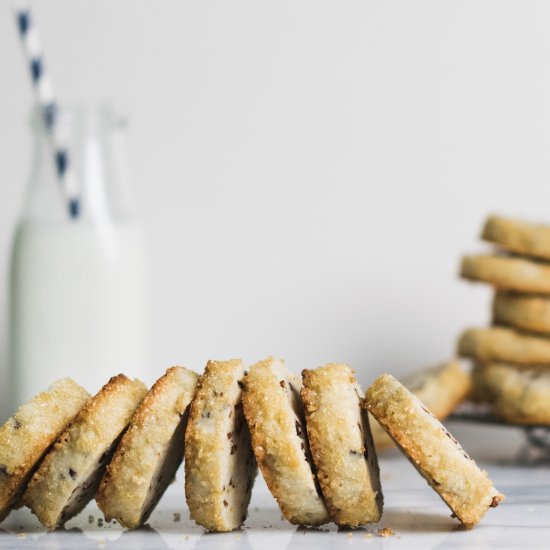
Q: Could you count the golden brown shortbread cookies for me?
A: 13